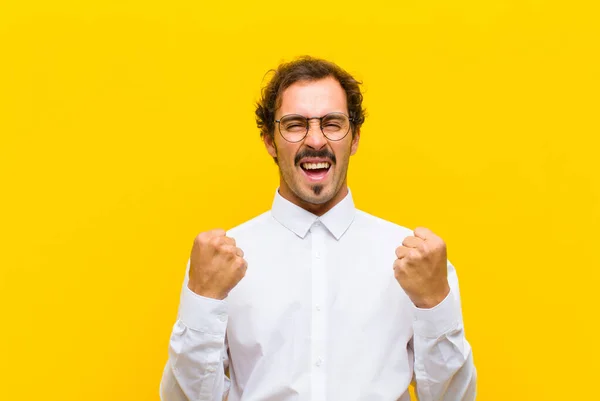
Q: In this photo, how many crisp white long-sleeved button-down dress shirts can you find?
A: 1